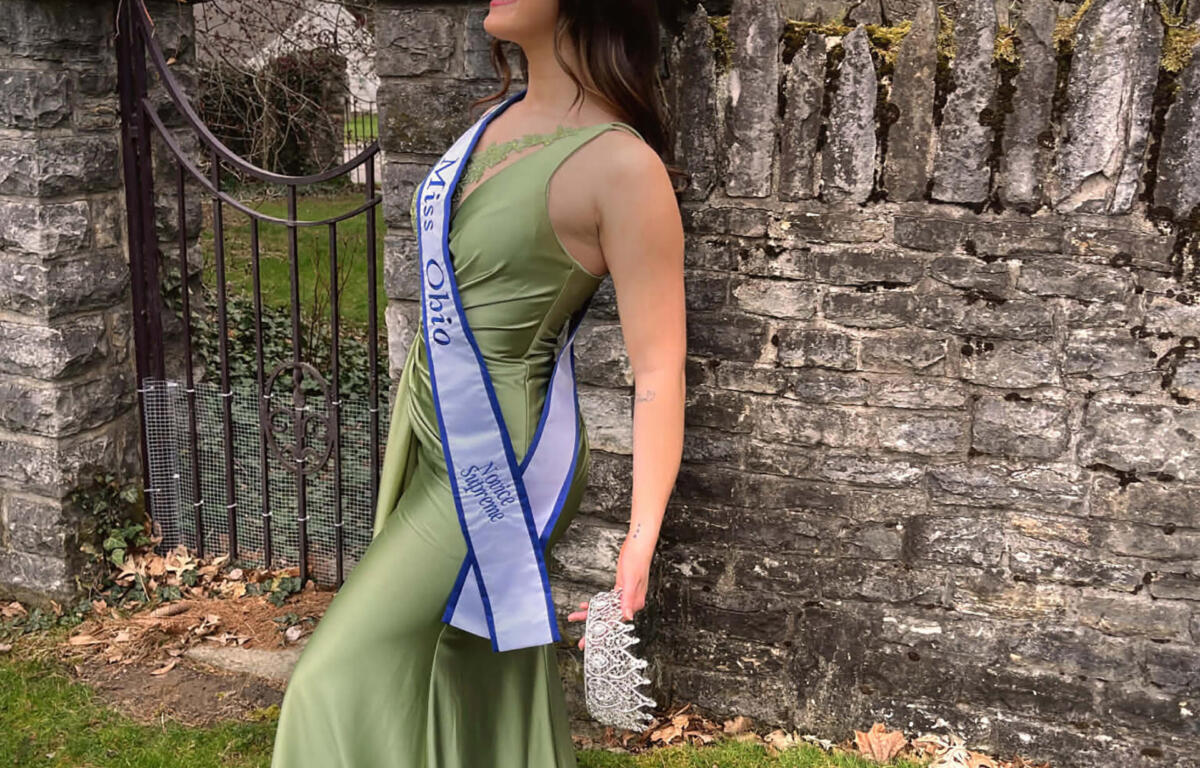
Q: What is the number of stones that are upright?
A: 9